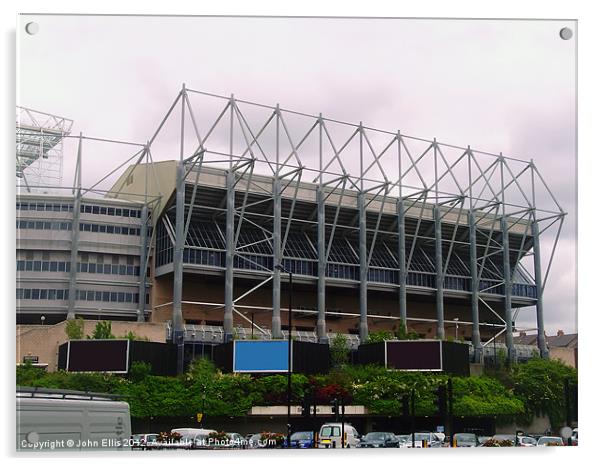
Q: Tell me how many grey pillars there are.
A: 12